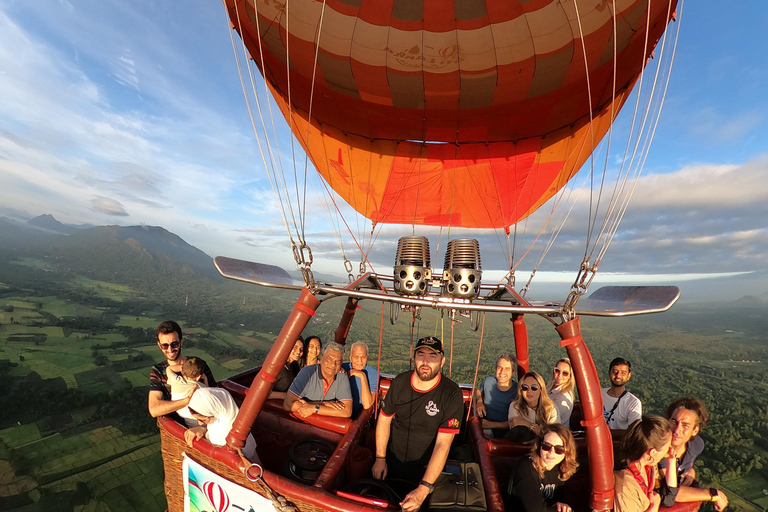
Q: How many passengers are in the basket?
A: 14